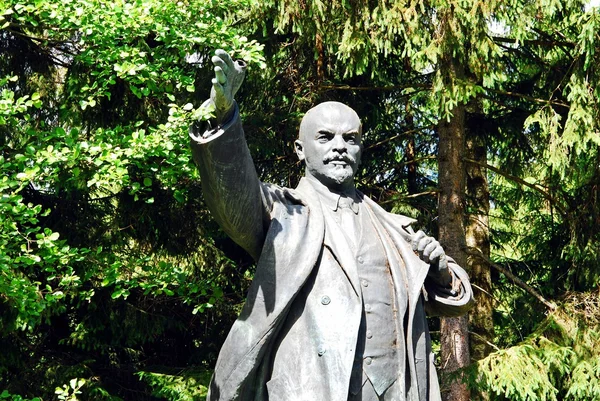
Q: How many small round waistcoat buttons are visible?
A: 5